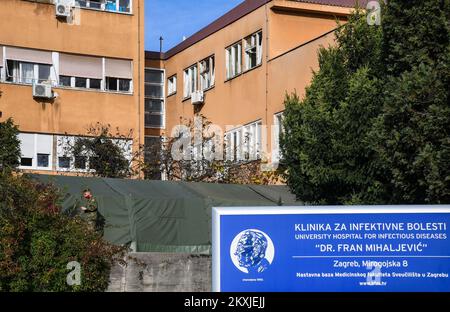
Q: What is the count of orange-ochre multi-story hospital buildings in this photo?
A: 2